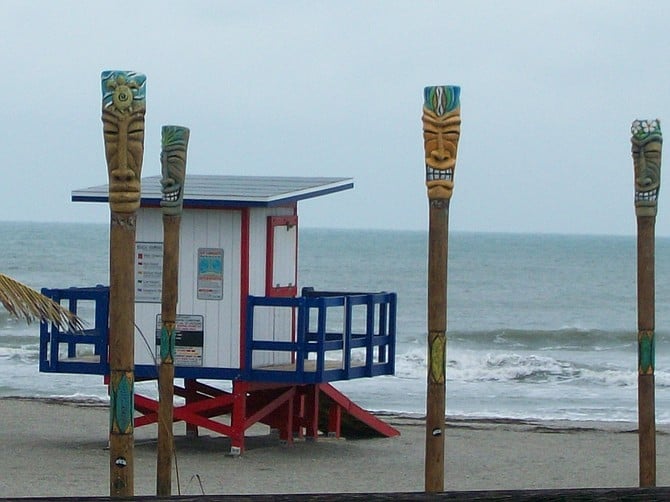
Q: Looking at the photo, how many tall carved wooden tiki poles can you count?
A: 4